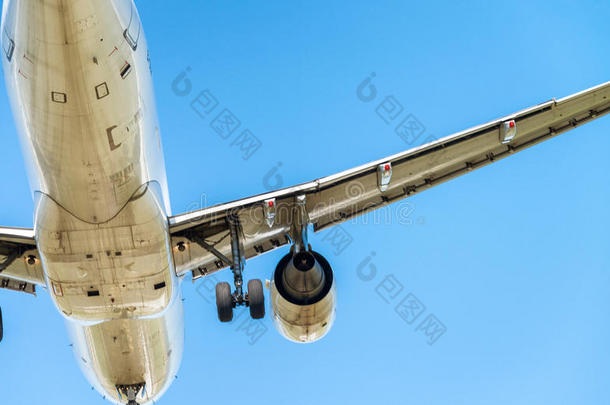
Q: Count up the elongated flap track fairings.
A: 3